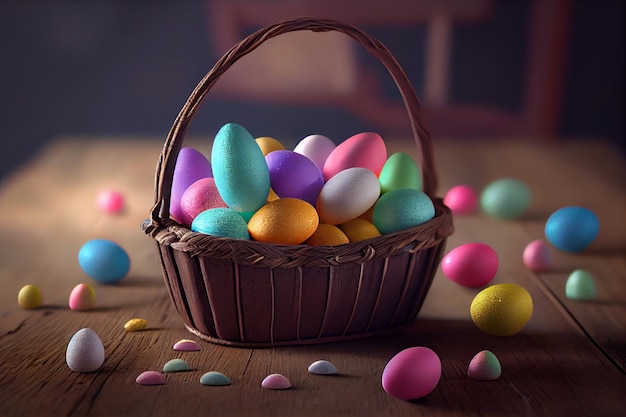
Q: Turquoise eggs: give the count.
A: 3